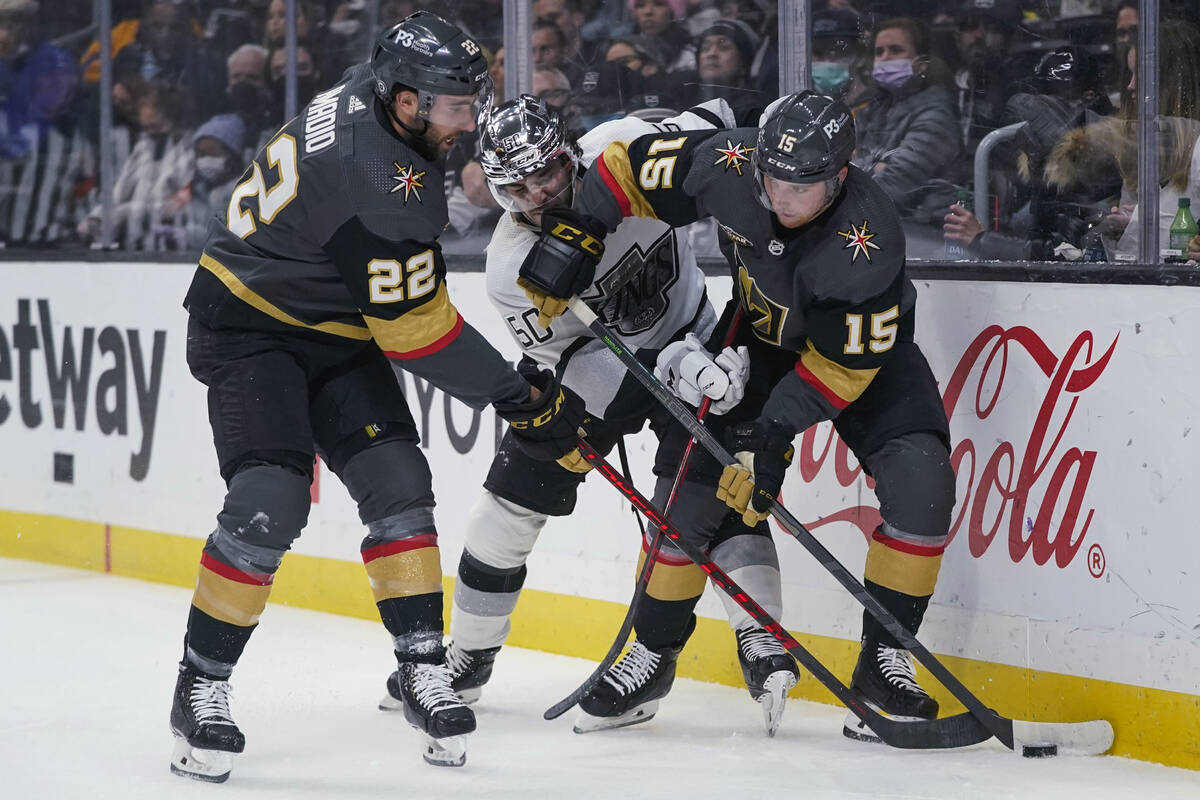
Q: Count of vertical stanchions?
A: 5